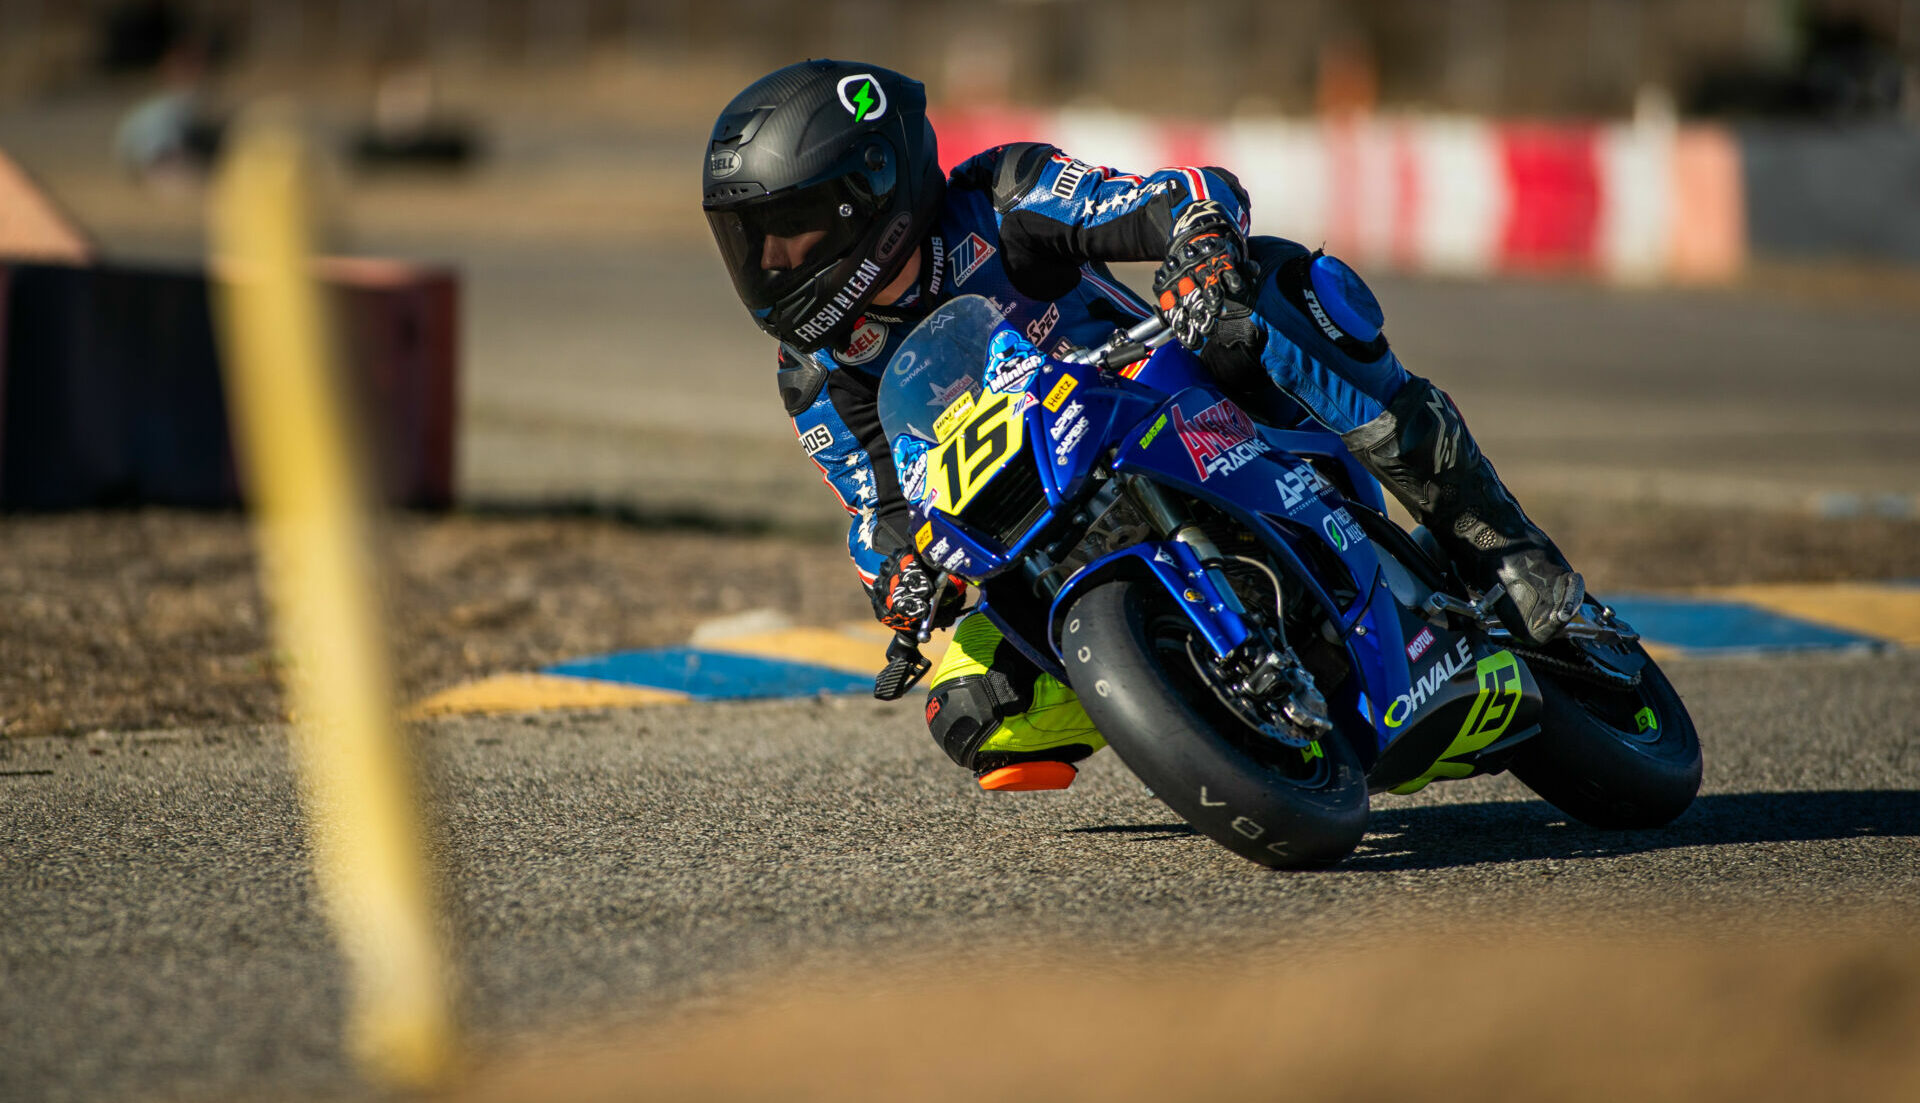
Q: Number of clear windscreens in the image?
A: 1